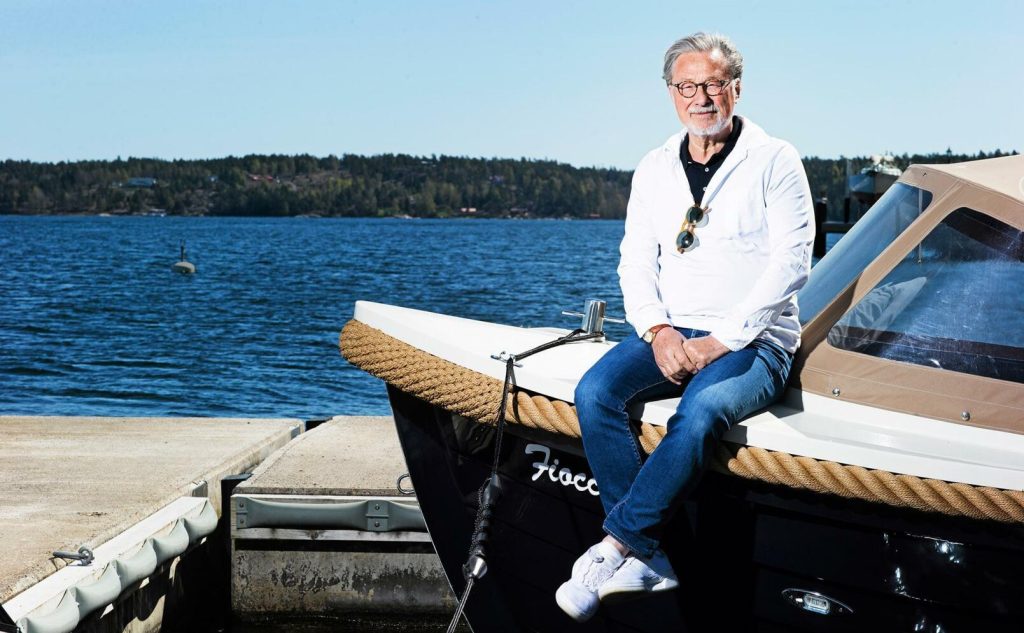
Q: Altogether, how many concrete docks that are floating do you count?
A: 2